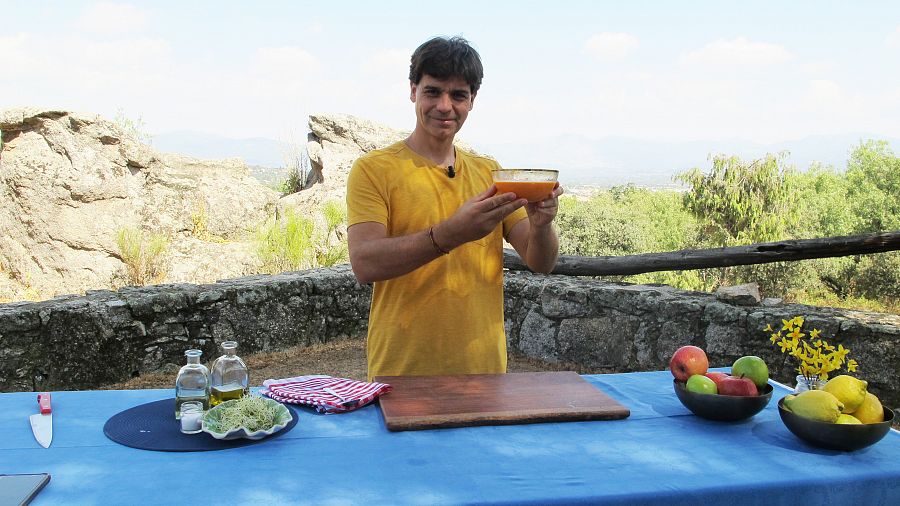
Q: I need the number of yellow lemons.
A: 4